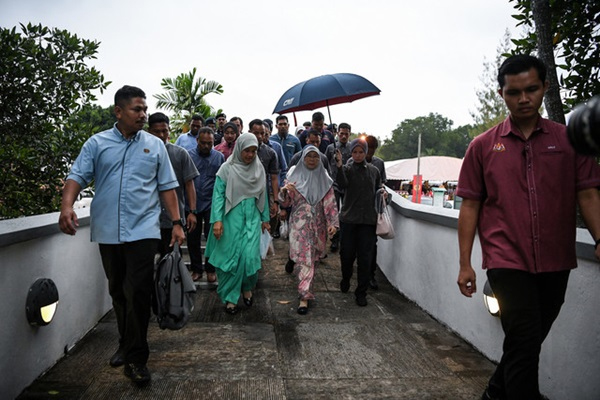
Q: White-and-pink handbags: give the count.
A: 1